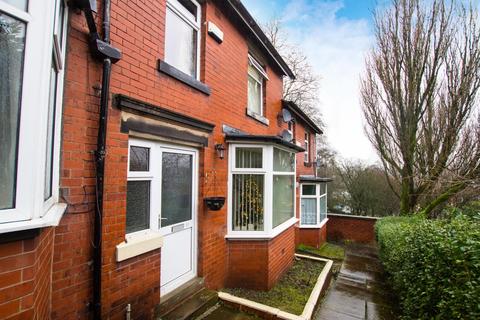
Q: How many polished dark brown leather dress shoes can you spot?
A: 0